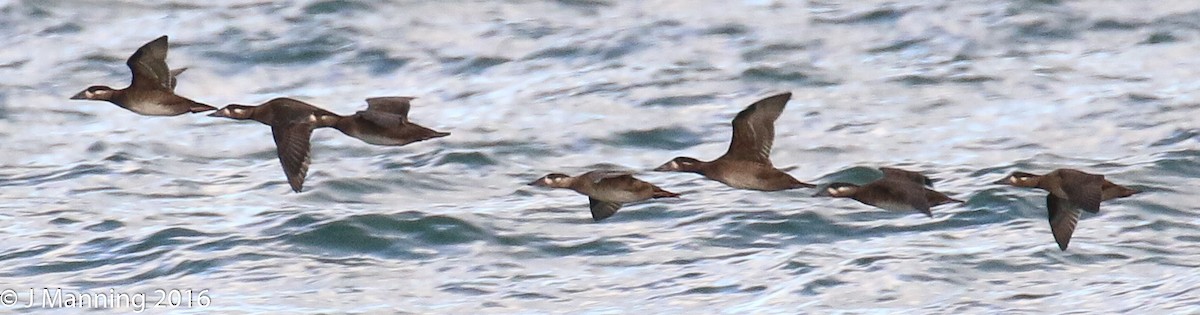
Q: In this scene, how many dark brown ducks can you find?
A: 7